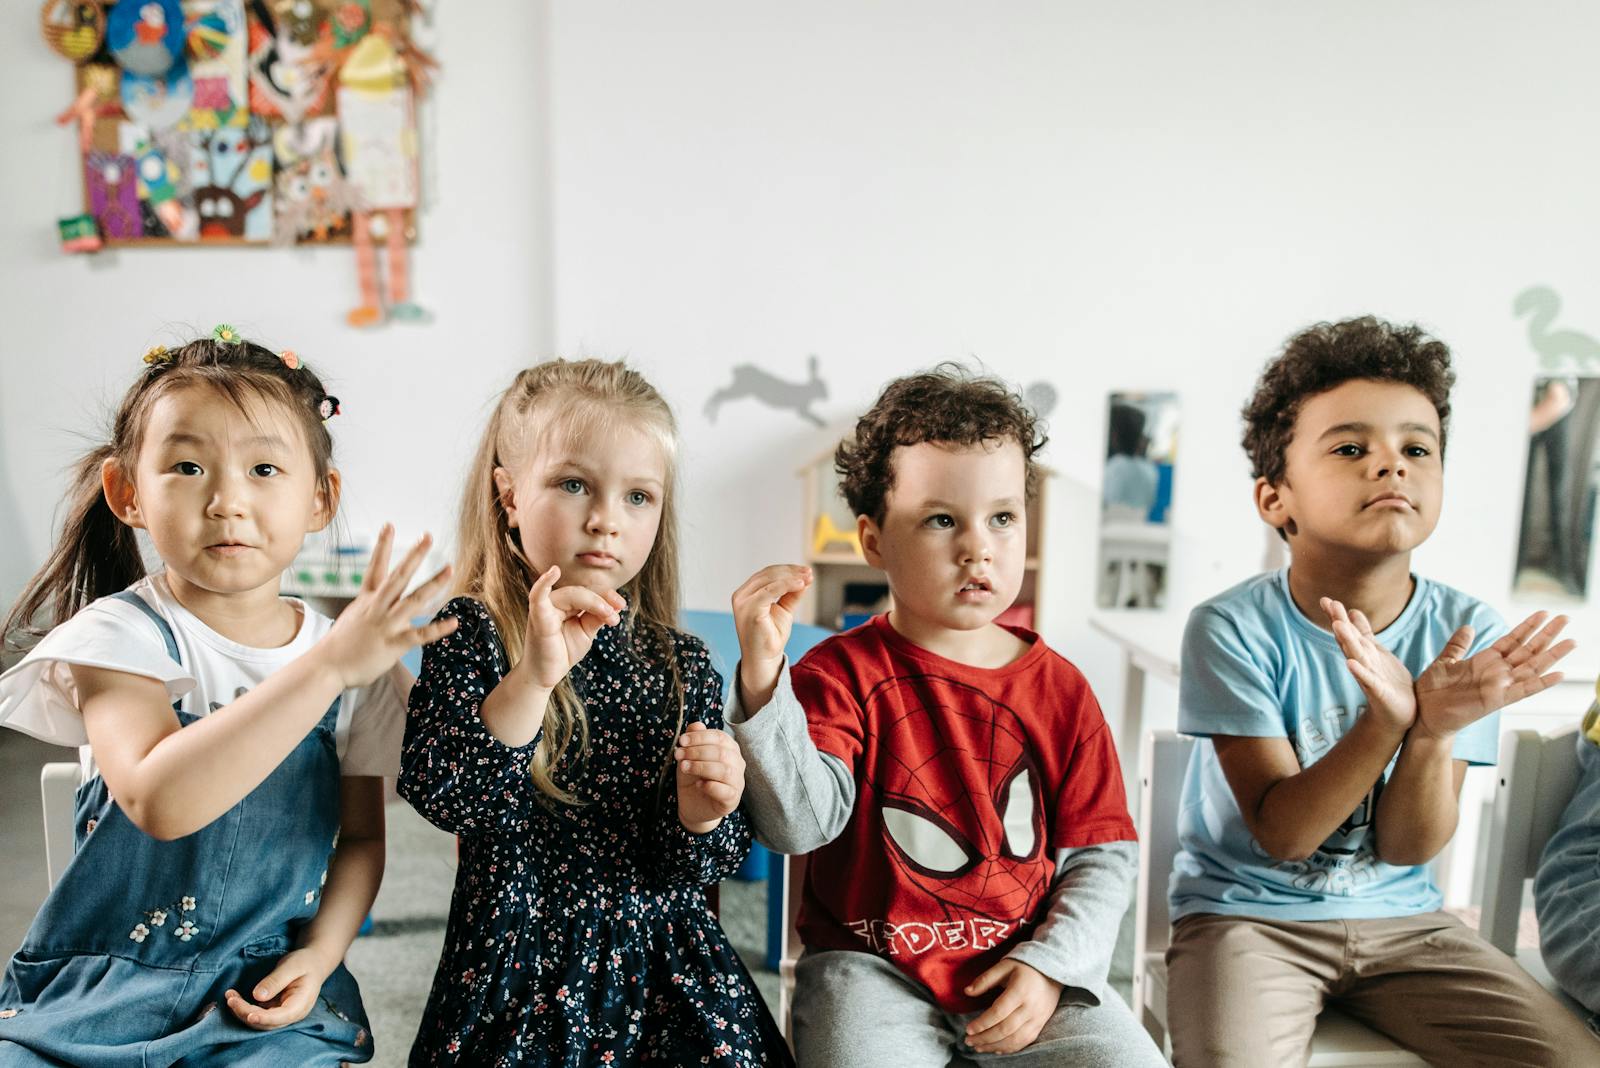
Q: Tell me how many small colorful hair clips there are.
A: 4